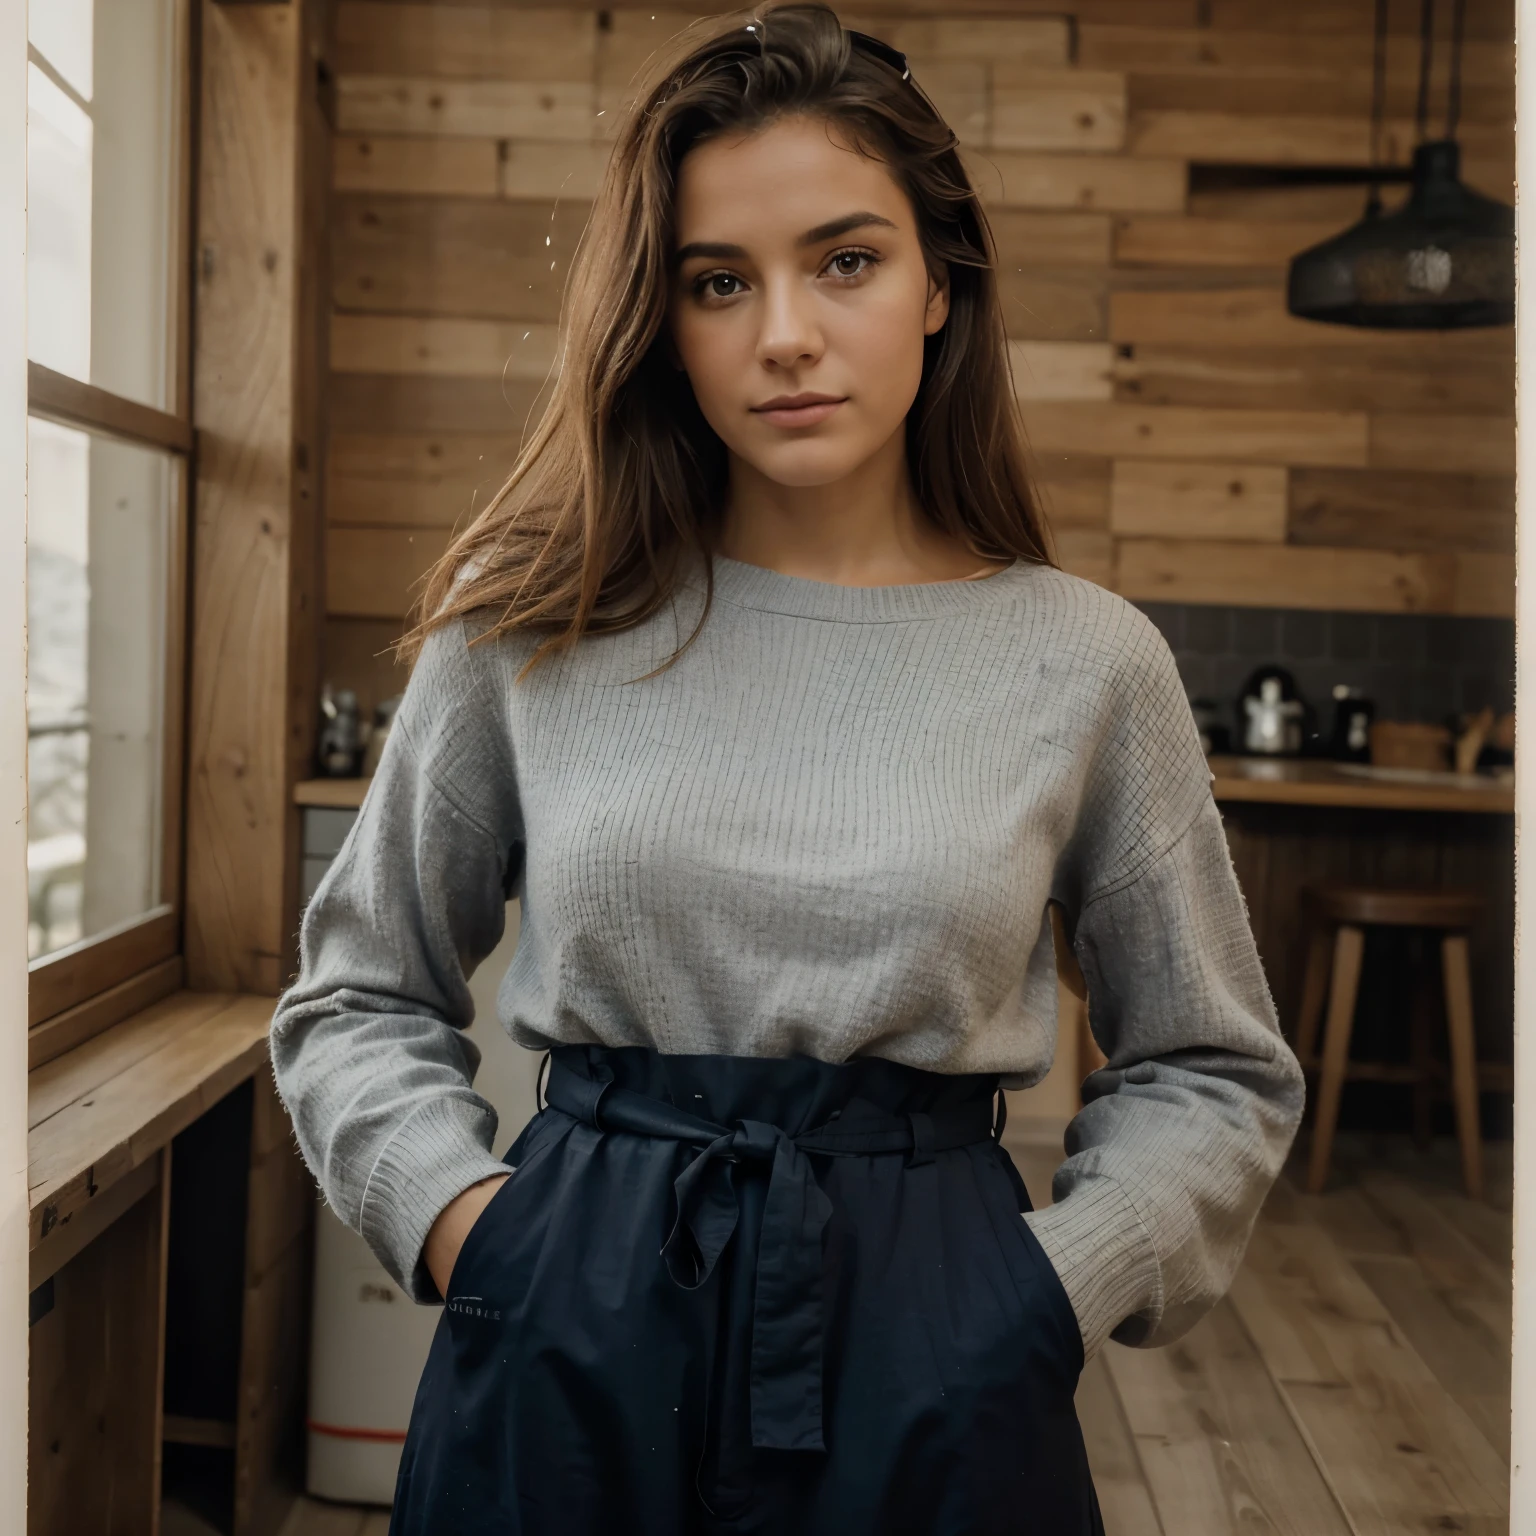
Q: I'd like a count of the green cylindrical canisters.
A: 0